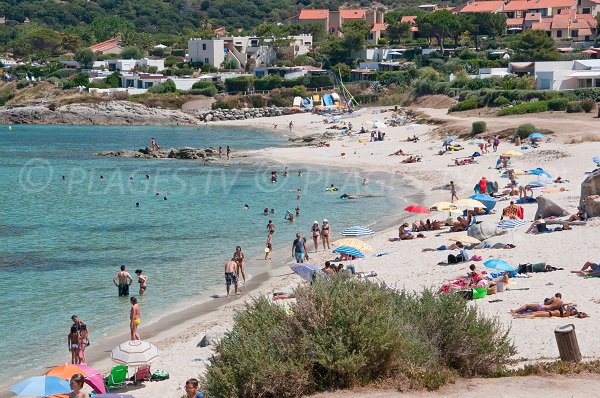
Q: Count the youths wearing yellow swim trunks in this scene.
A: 1